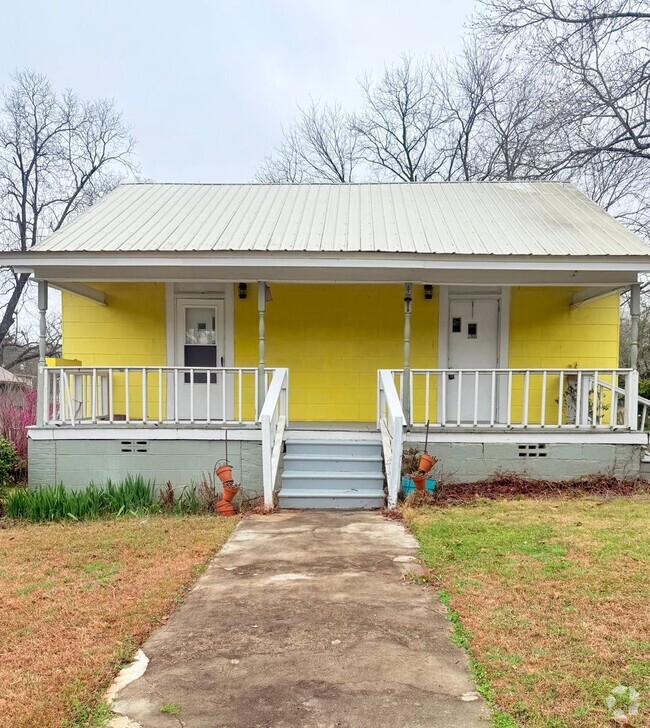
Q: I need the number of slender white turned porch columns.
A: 4